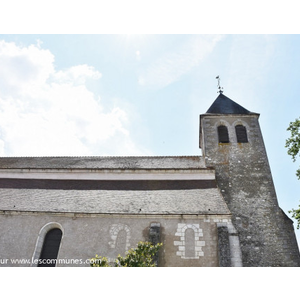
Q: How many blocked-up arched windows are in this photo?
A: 2